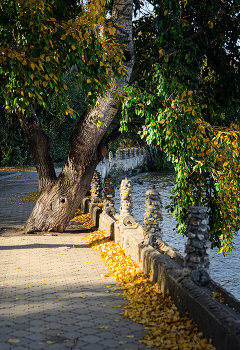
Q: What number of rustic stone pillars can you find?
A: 5